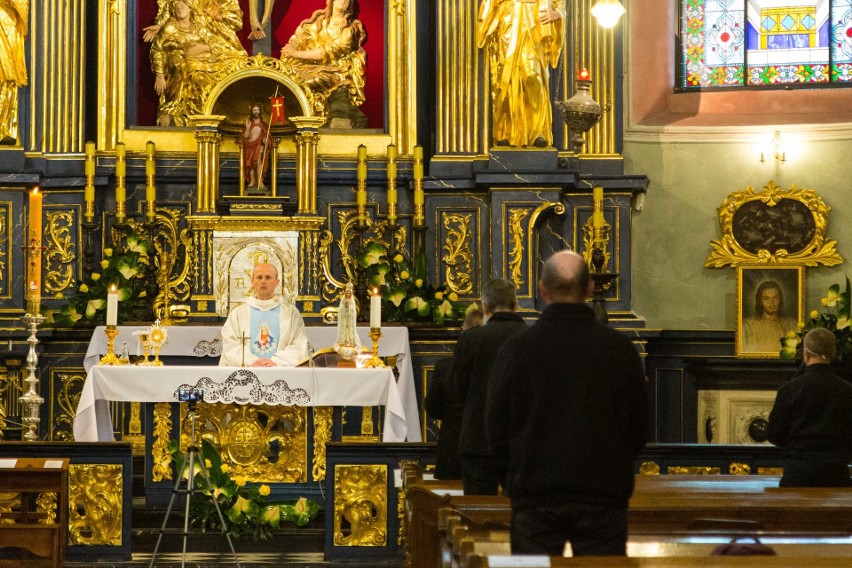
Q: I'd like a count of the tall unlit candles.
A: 7